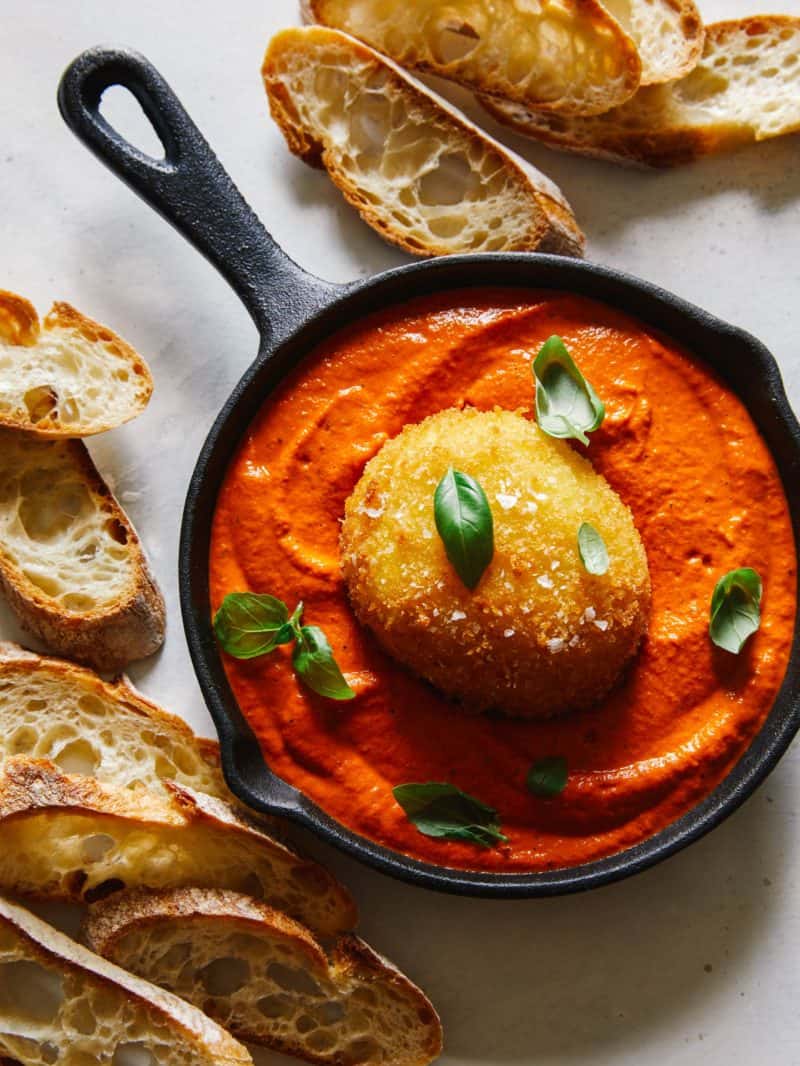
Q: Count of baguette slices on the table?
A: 10